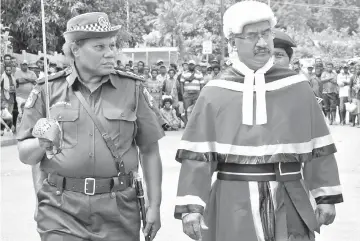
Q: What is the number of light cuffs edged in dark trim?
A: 2